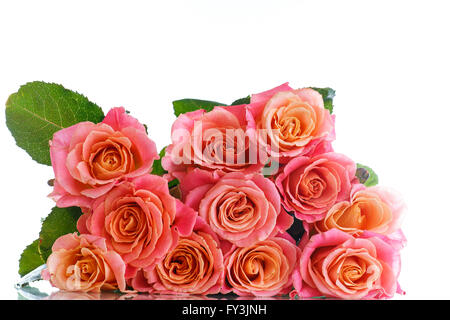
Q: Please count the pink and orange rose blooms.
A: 11